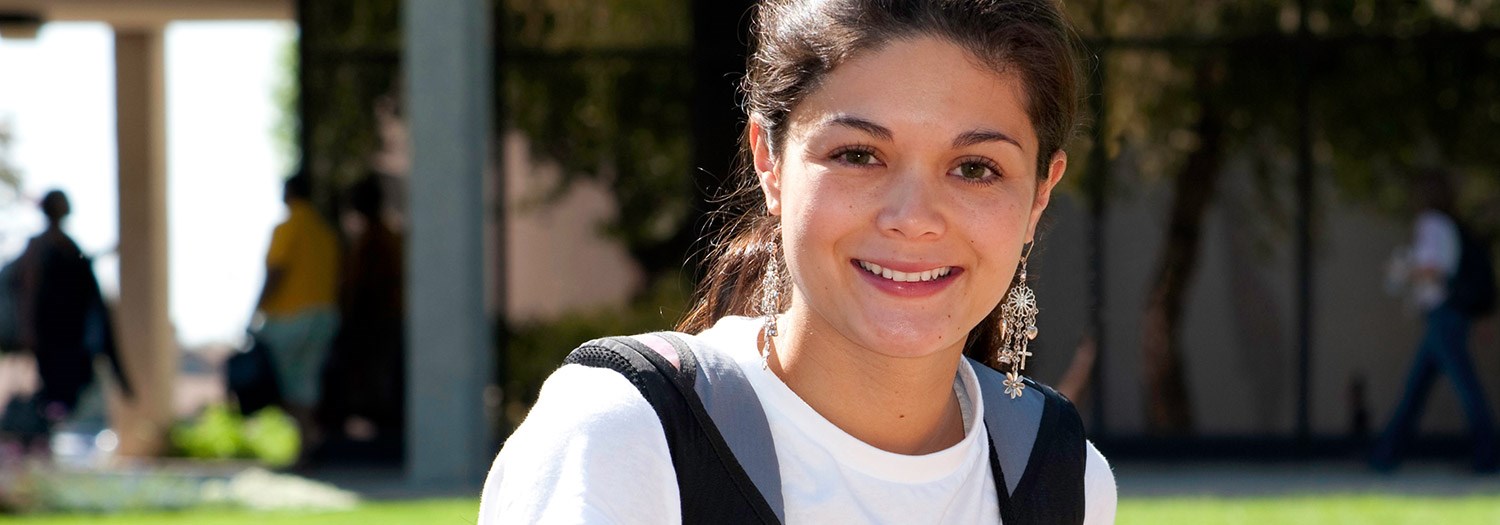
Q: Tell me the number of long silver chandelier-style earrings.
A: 2